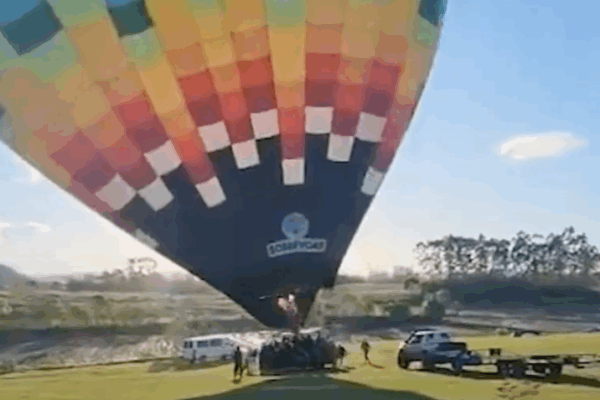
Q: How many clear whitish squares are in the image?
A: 12